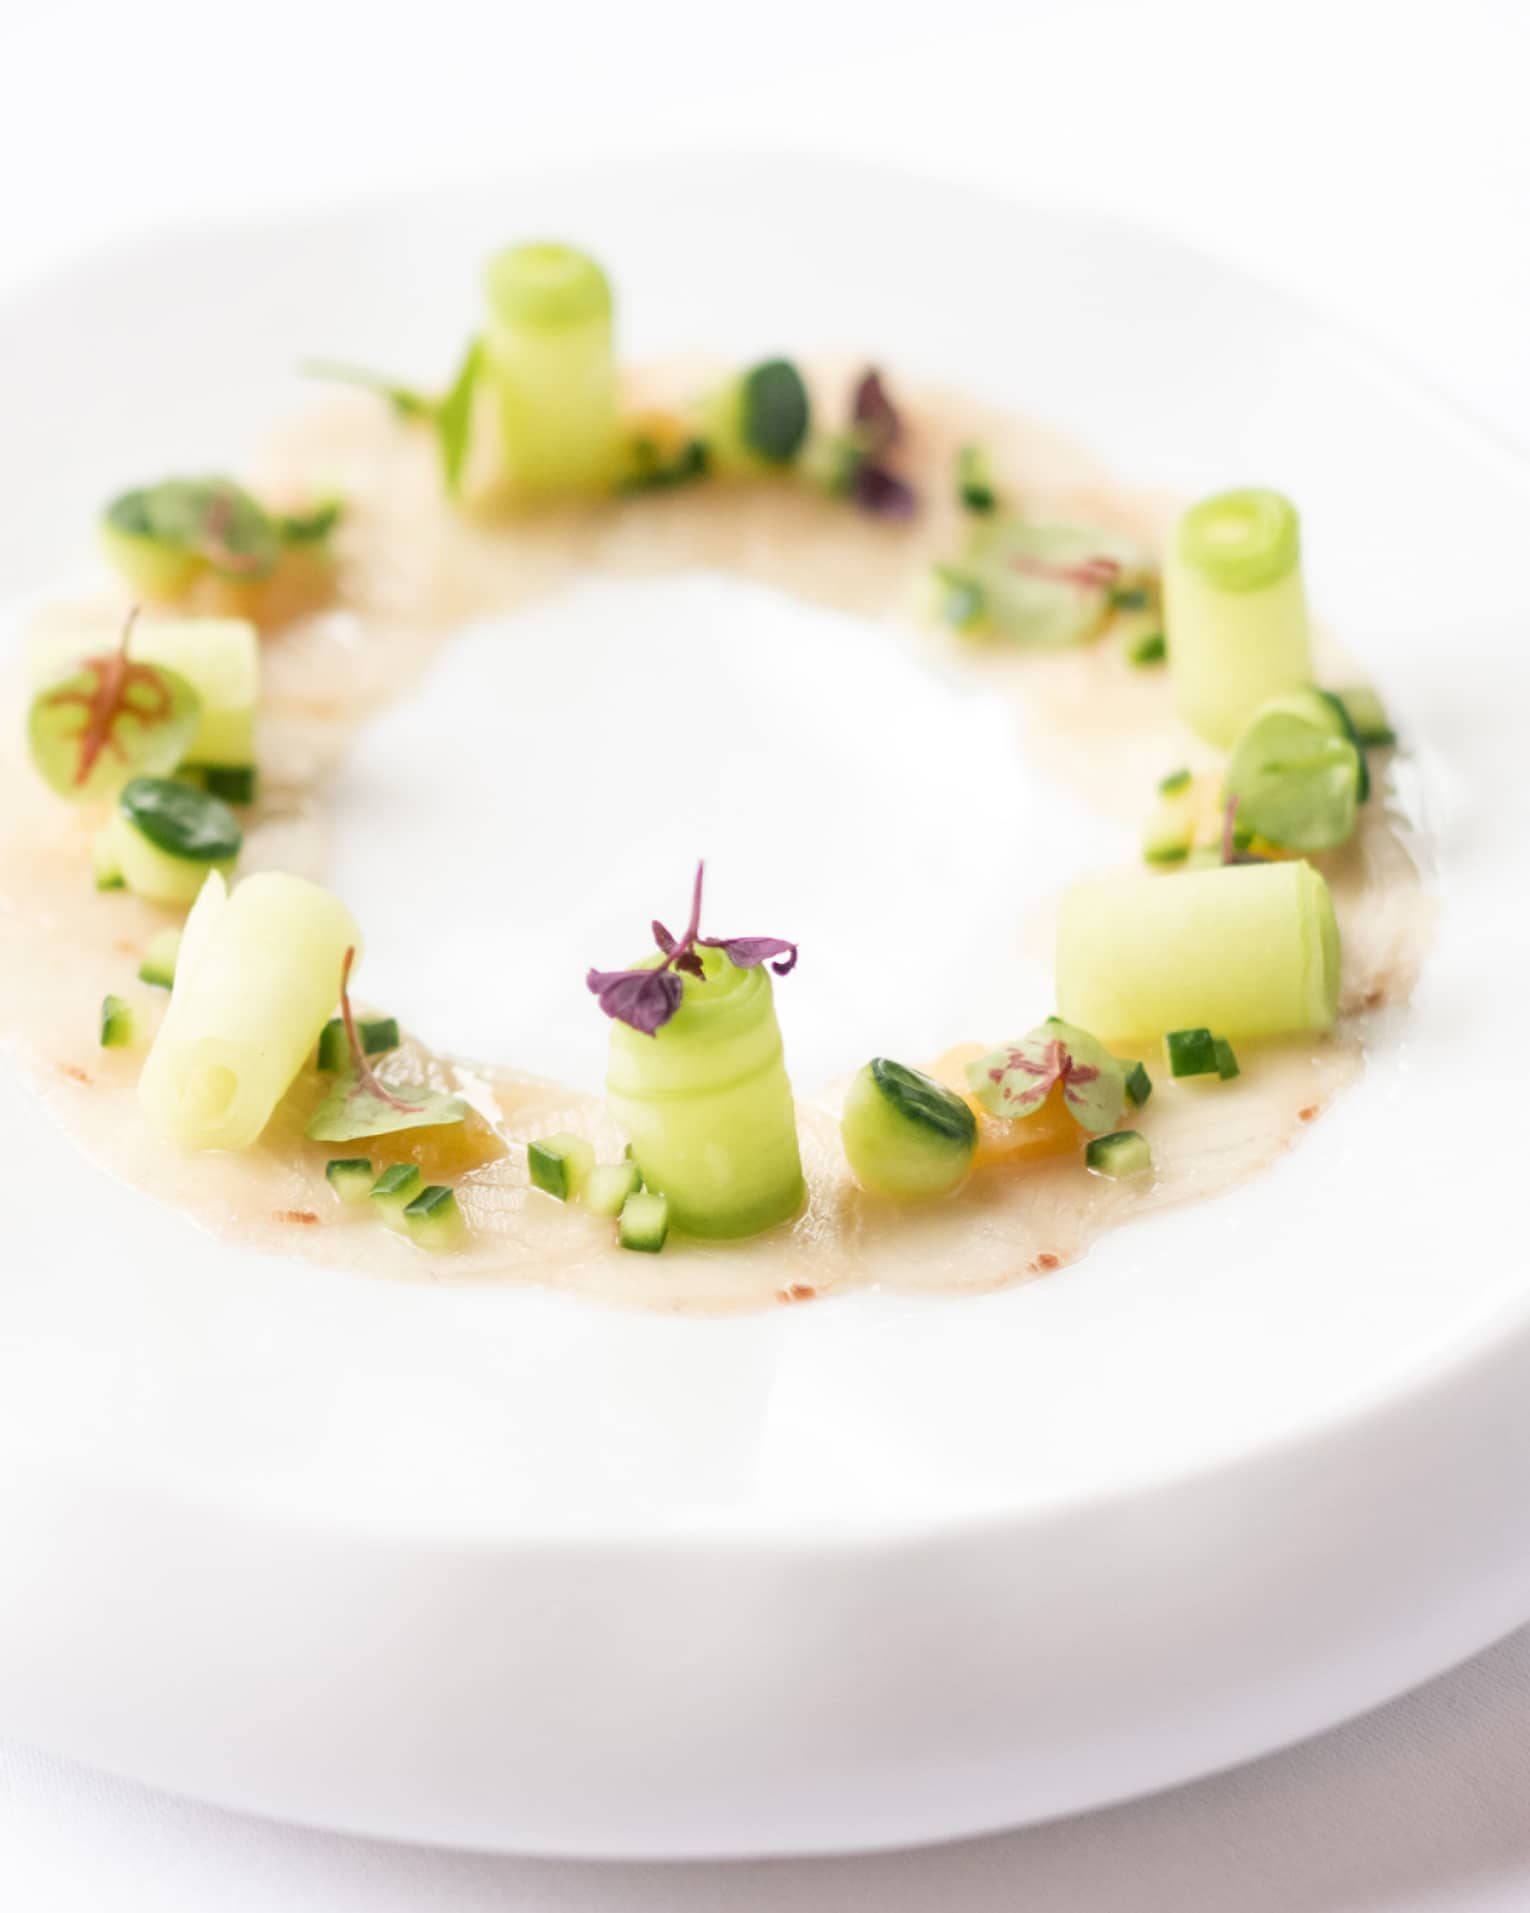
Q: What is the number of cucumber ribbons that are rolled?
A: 6